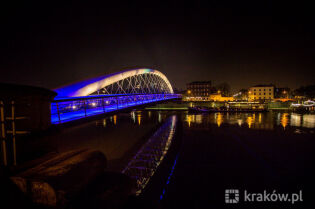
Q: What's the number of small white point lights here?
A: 3